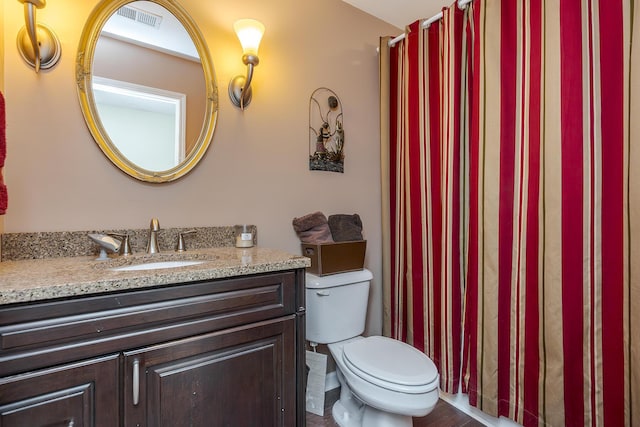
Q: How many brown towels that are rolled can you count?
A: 2